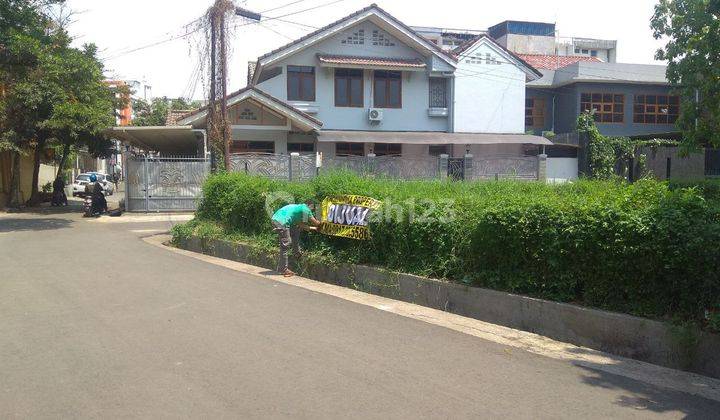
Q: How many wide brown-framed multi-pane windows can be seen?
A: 2